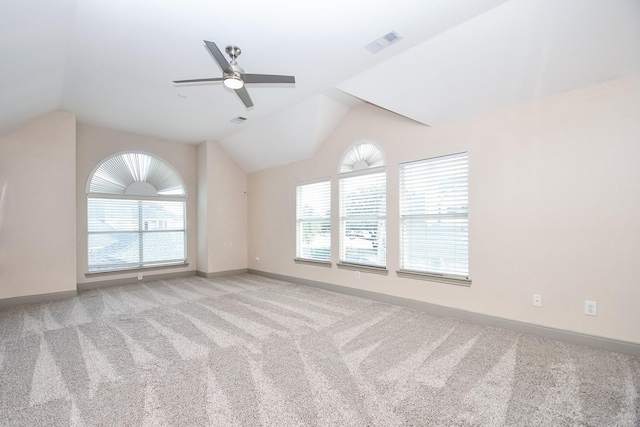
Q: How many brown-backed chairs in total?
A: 0